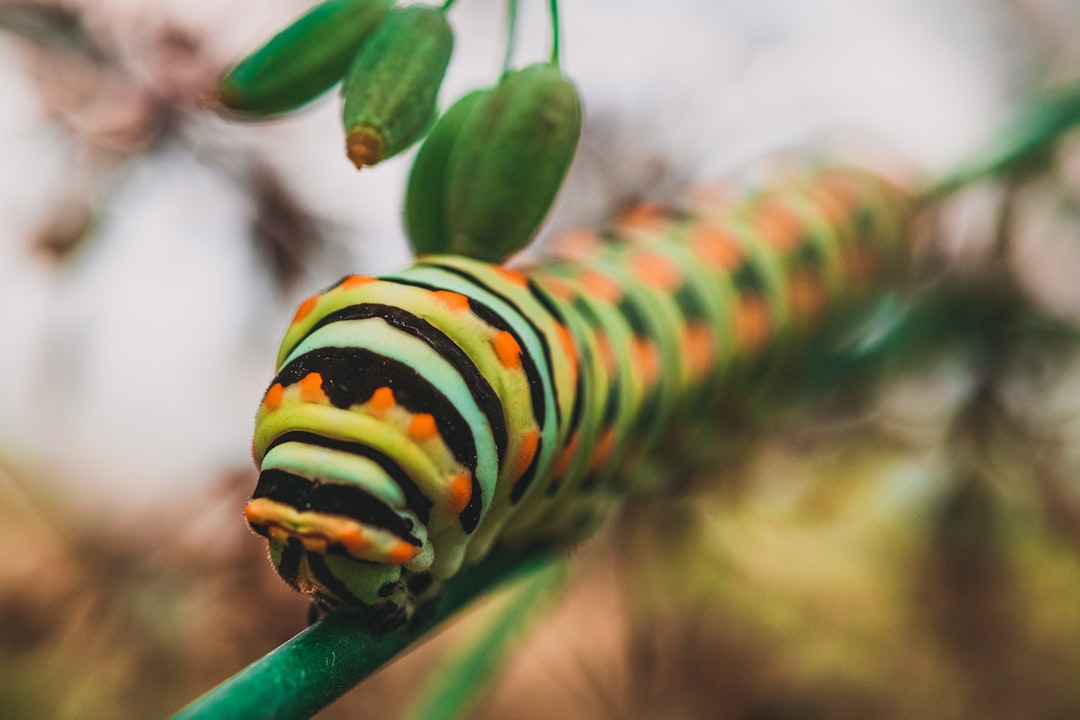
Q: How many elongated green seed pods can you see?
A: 4